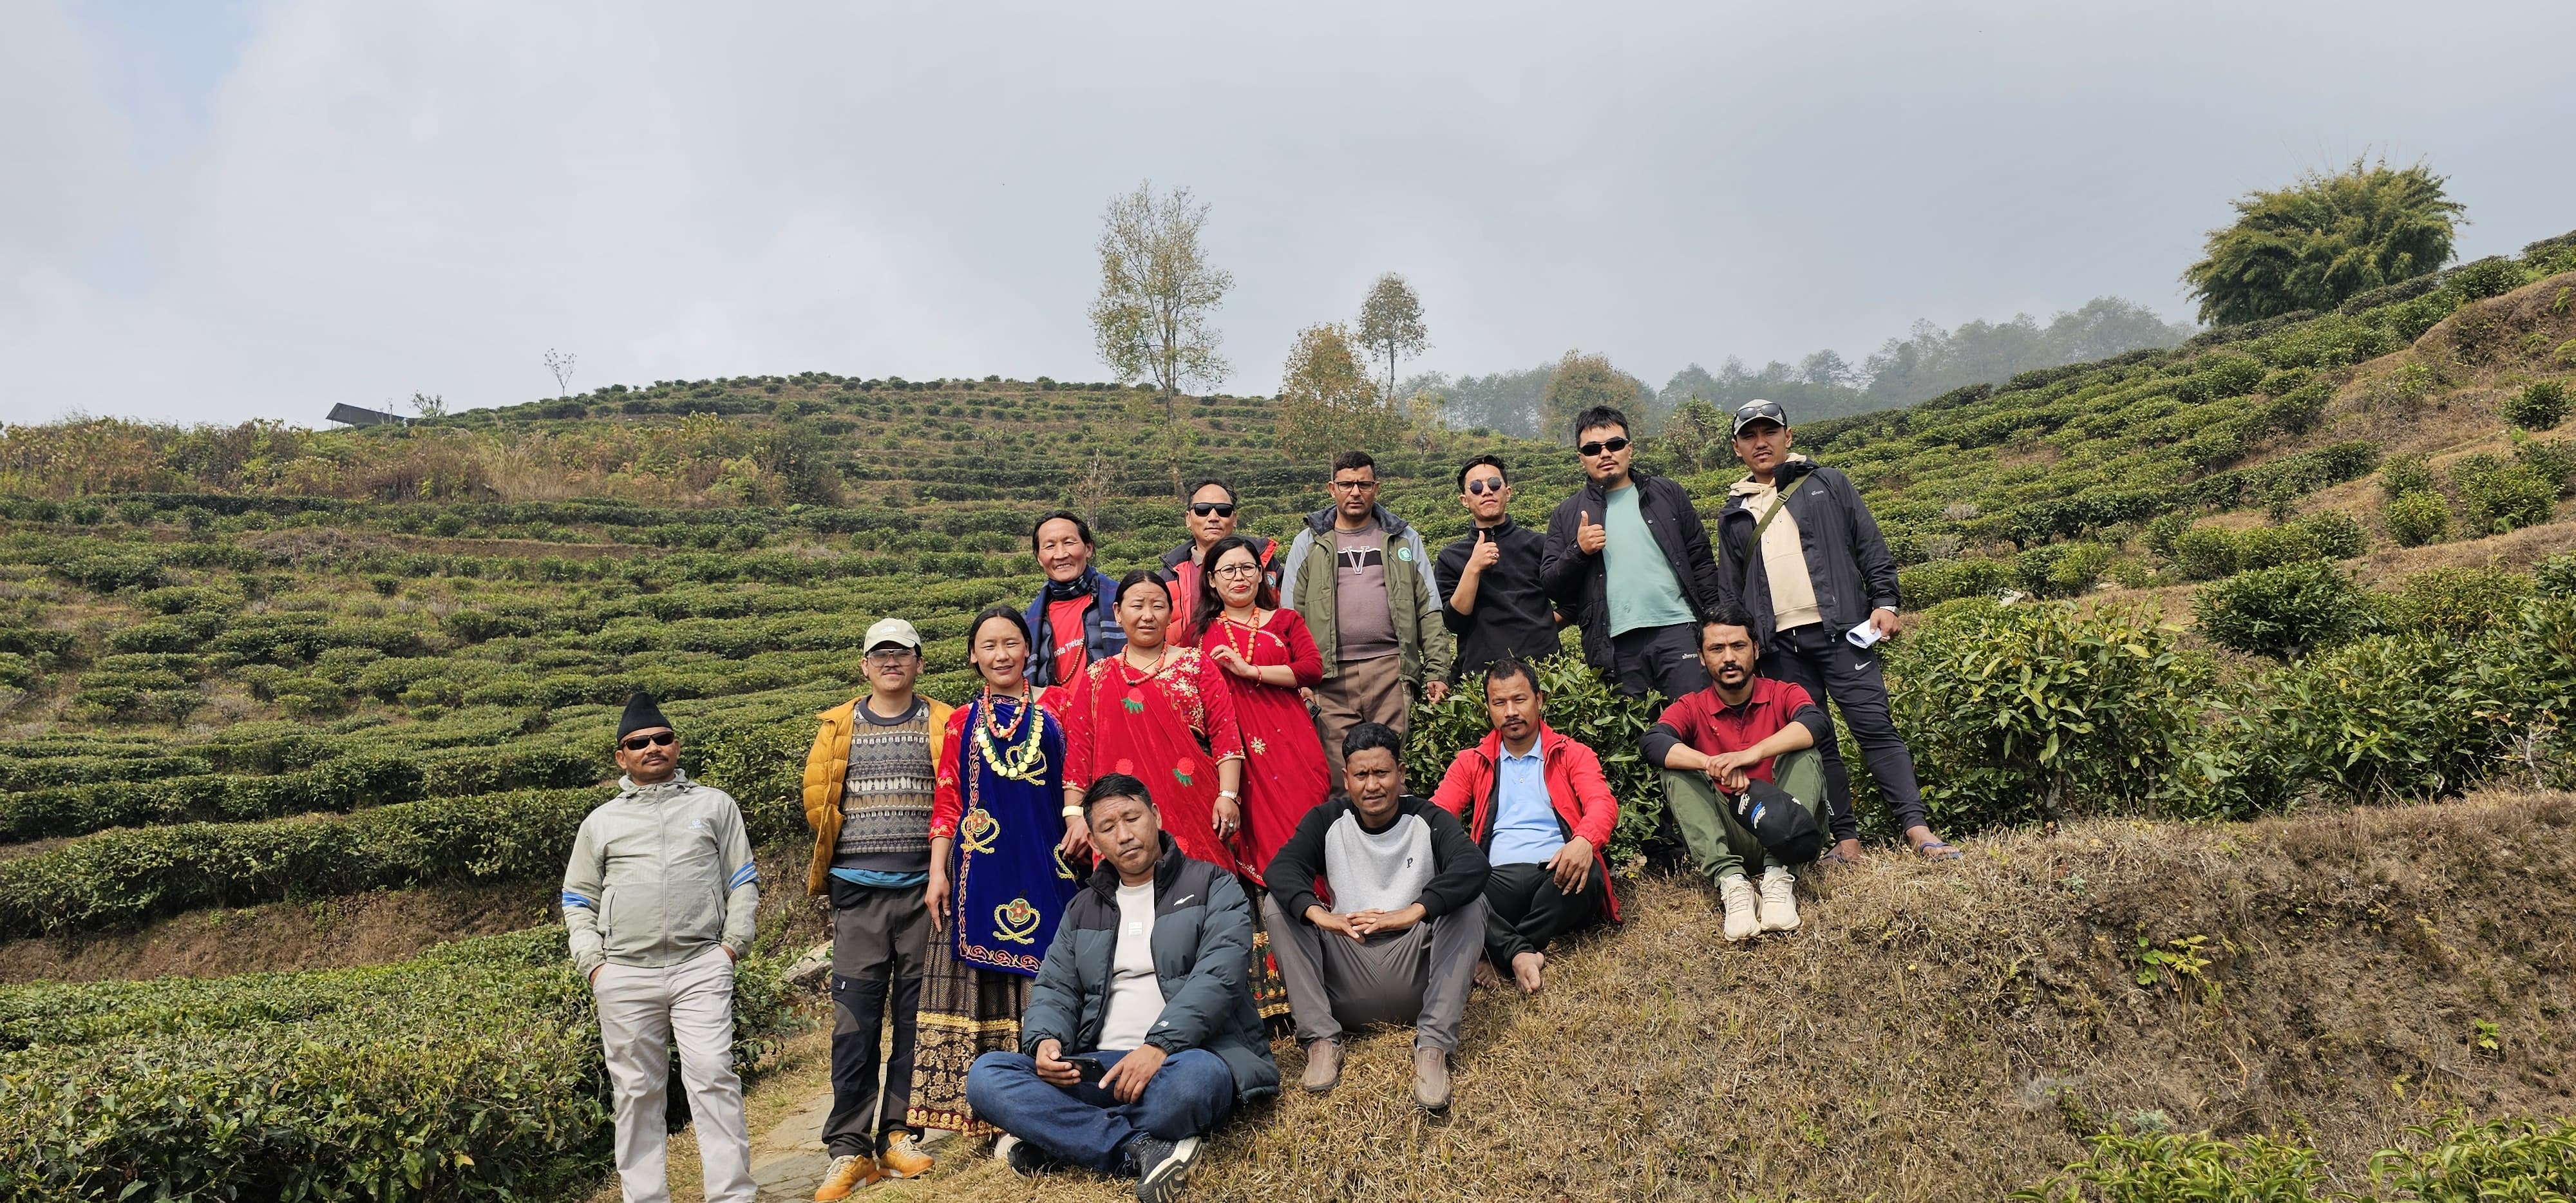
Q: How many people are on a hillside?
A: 15